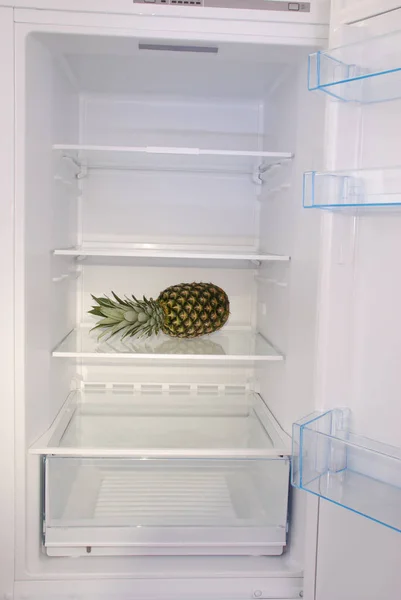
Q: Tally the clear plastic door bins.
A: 3